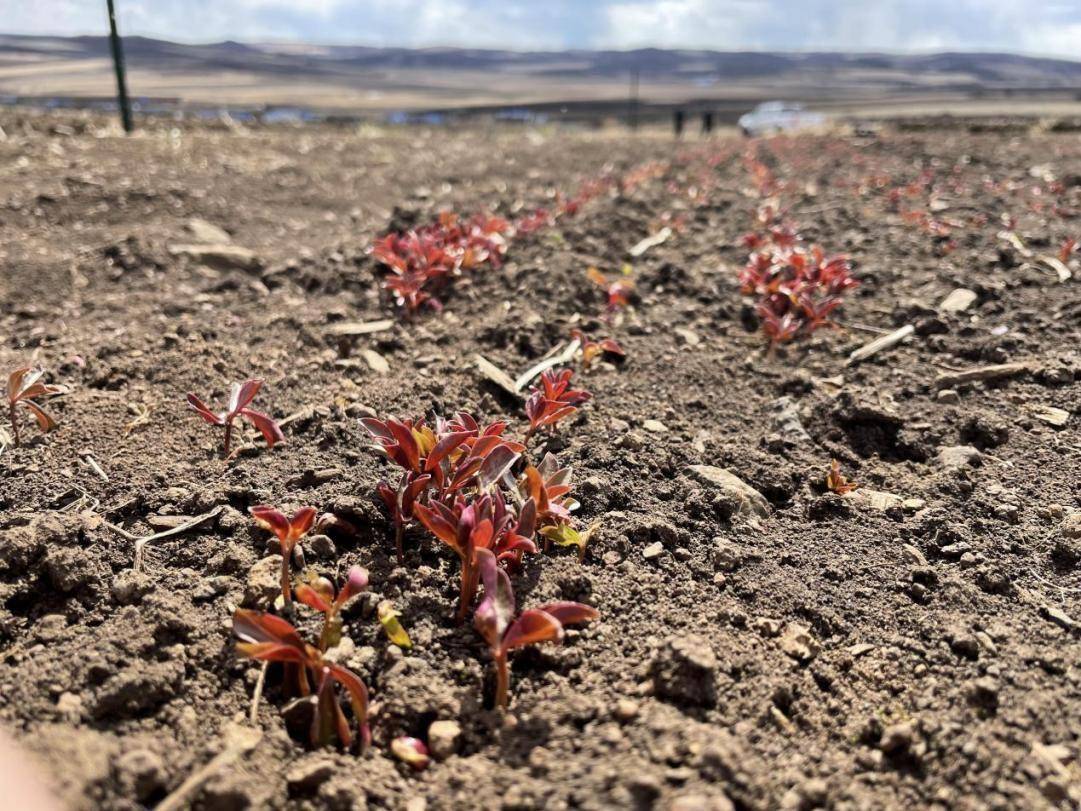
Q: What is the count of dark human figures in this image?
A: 2